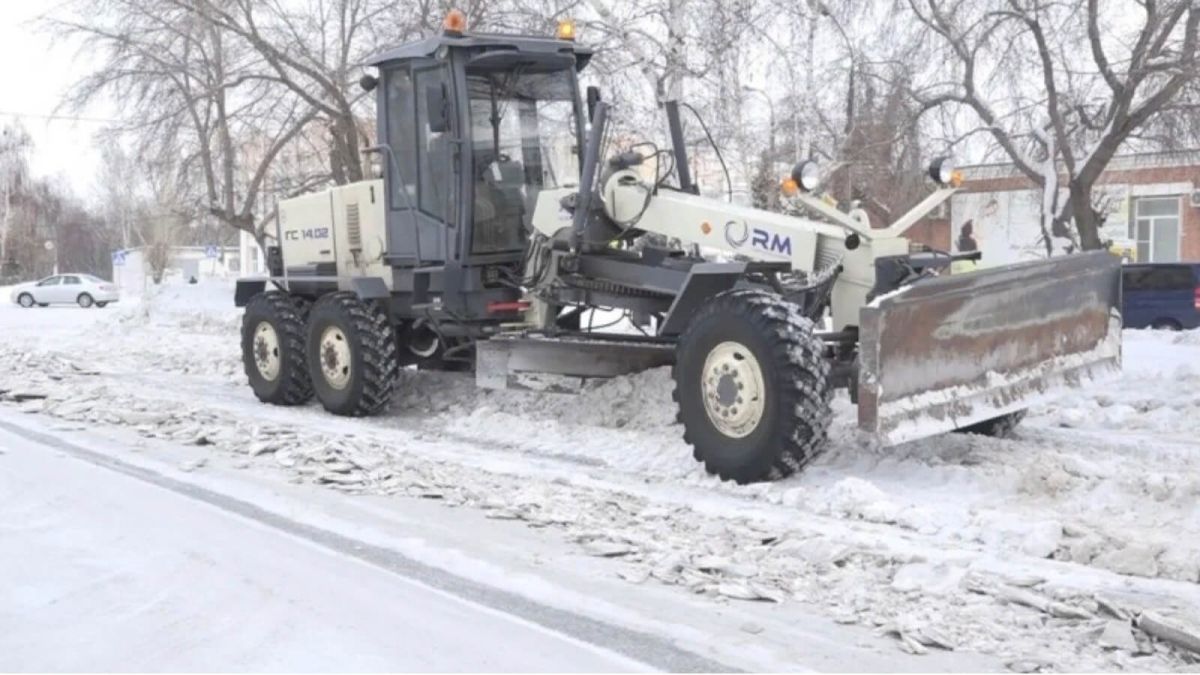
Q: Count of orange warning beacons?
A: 2